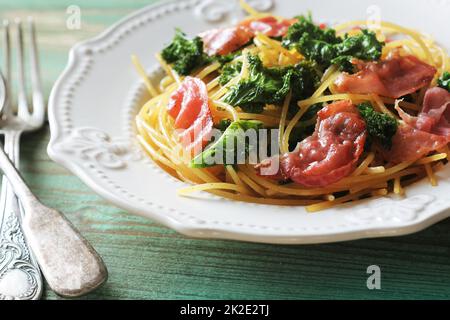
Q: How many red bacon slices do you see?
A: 5